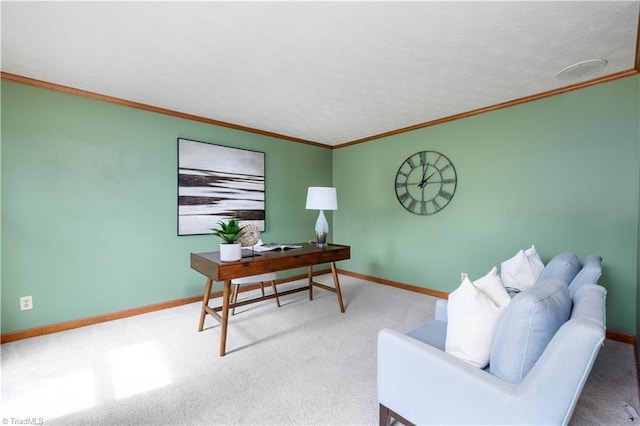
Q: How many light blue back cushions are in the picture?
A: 2